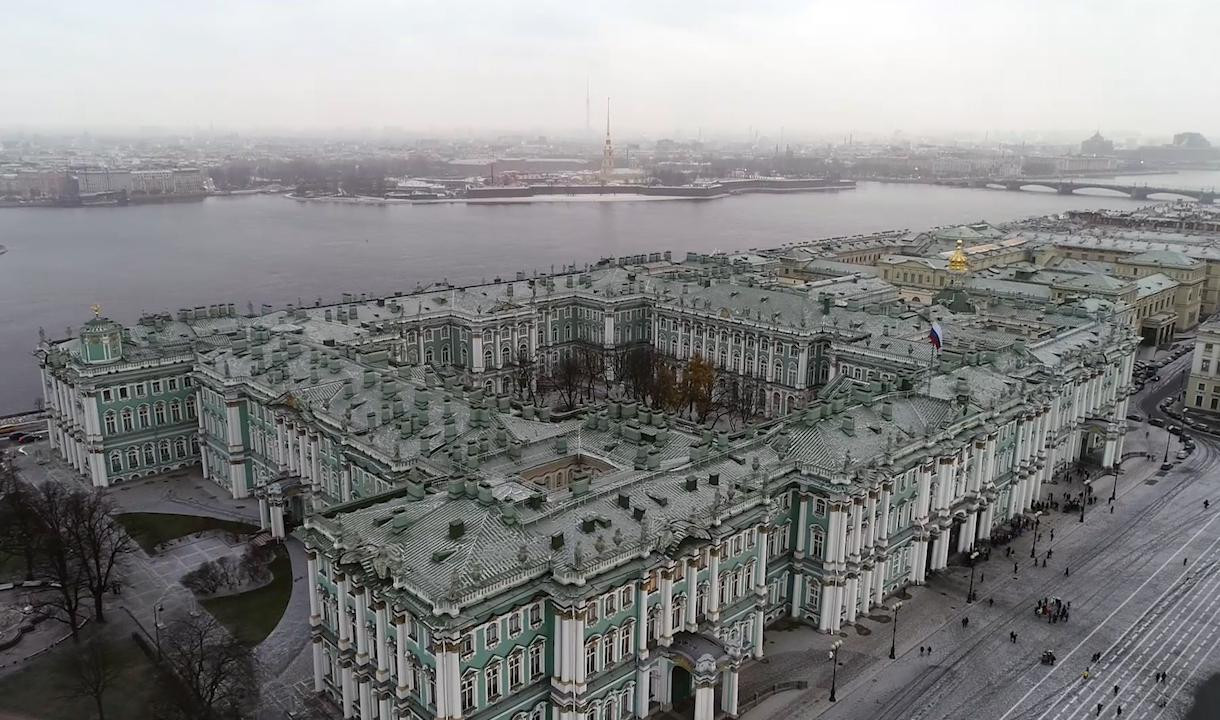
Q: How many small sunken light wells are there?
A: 1